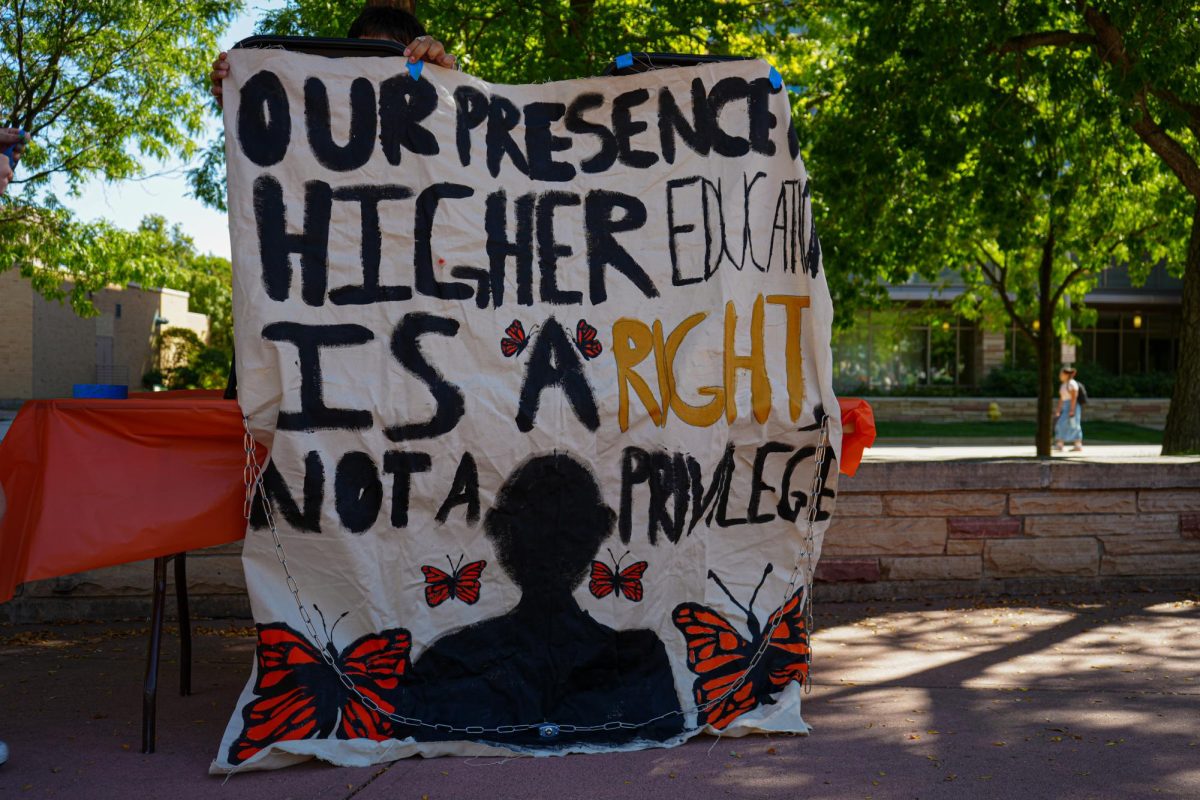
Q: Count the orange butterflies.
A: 6